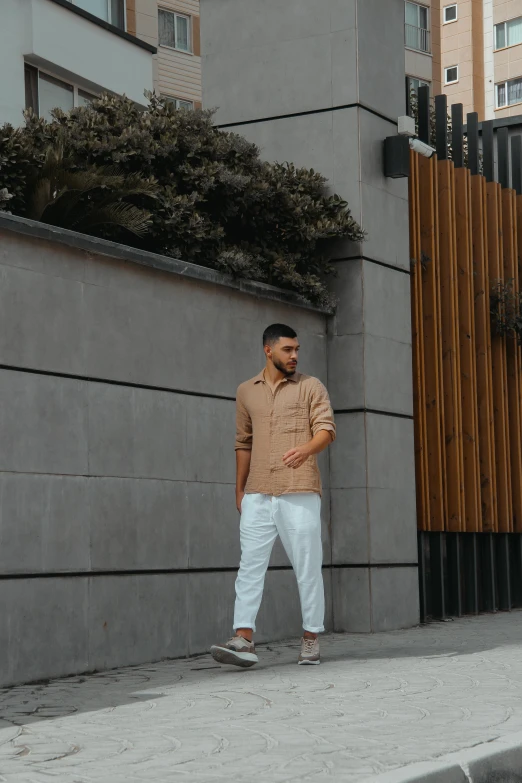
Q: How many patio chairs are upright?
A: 0